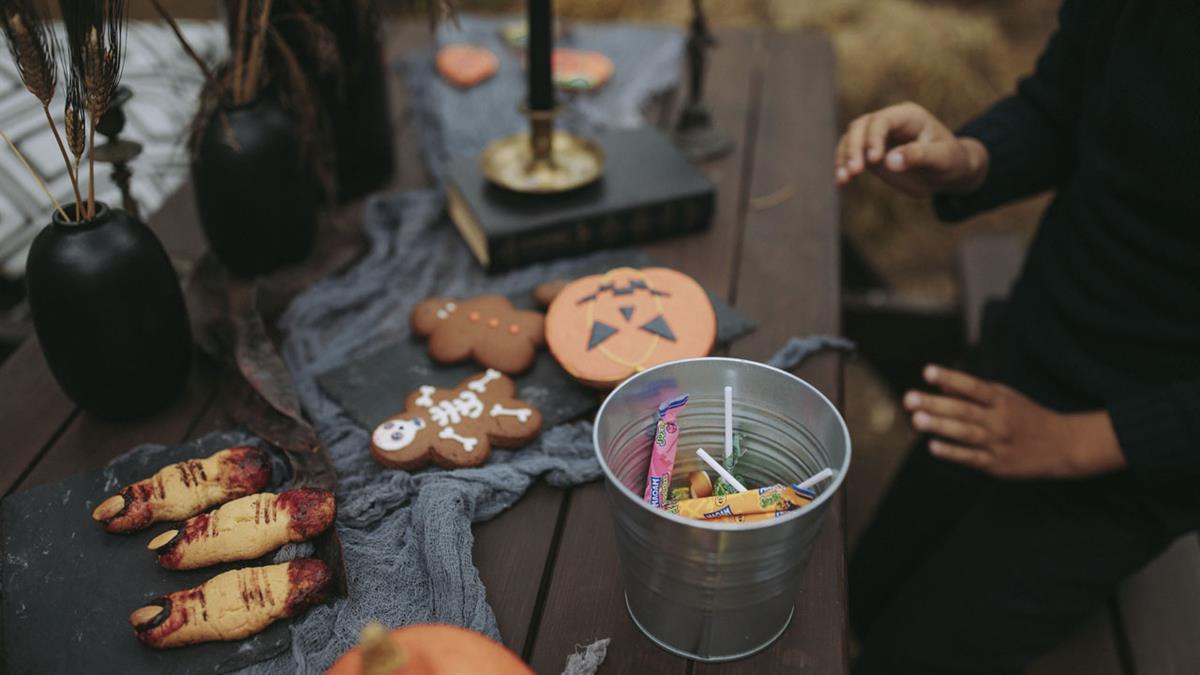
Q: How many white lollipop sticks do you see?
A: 3